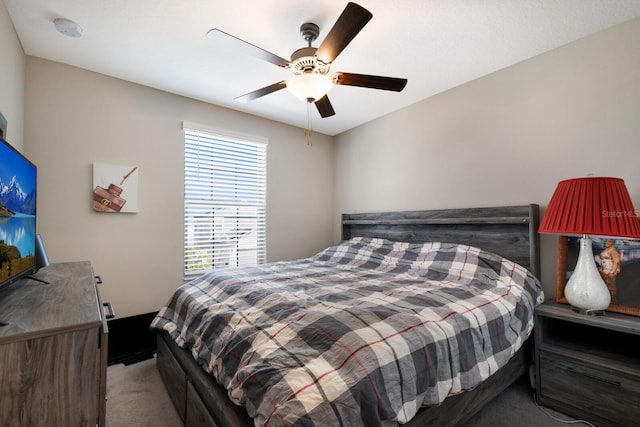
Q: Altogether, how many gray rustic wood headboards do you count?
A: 1